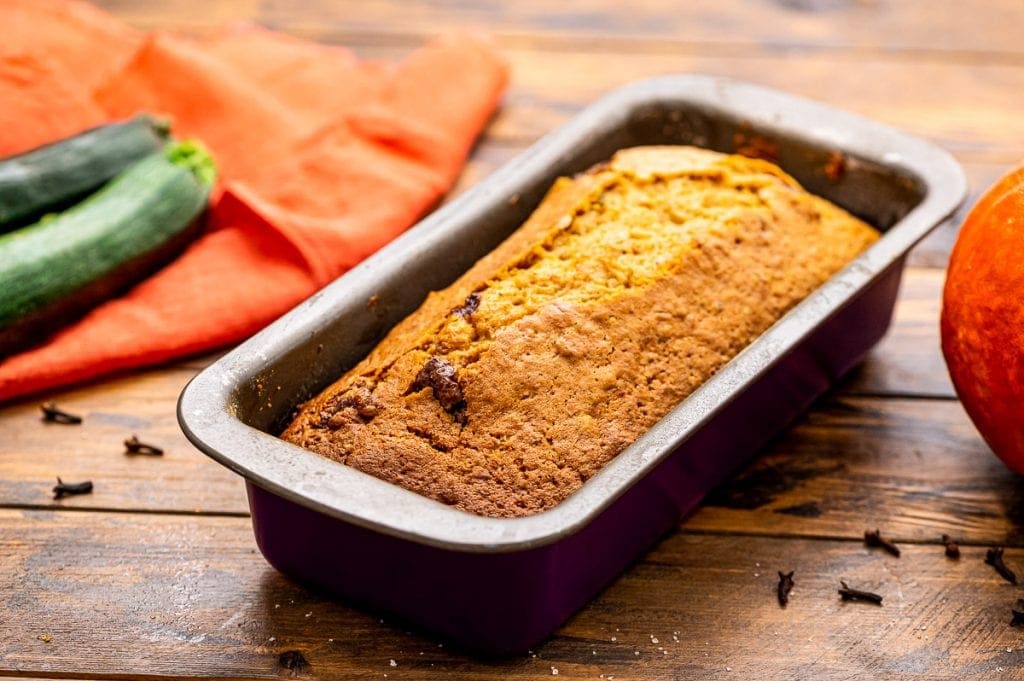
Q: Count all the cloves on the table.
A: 9